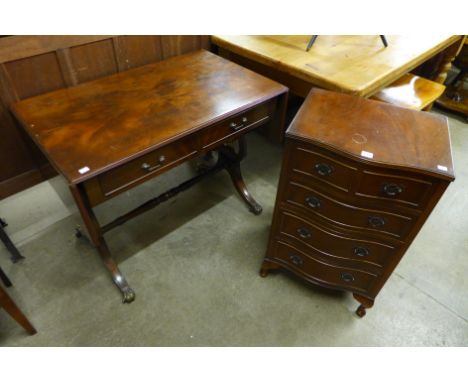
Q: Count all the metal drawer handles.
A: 10